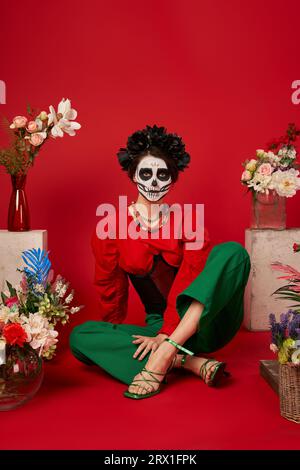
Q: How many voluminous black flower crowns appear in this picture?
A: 1